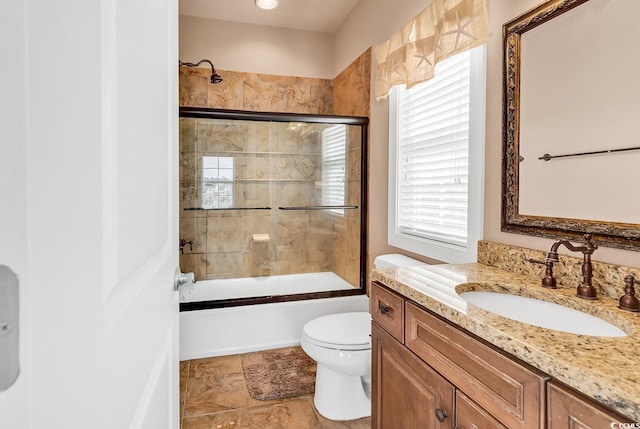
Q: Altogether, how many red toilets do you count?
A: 0